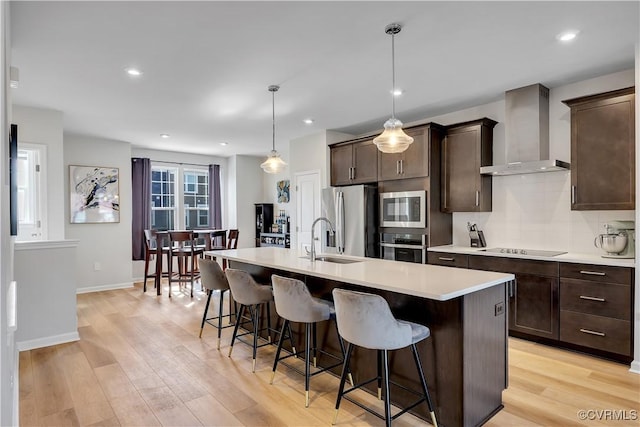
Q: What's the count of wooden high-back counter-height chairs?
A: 4